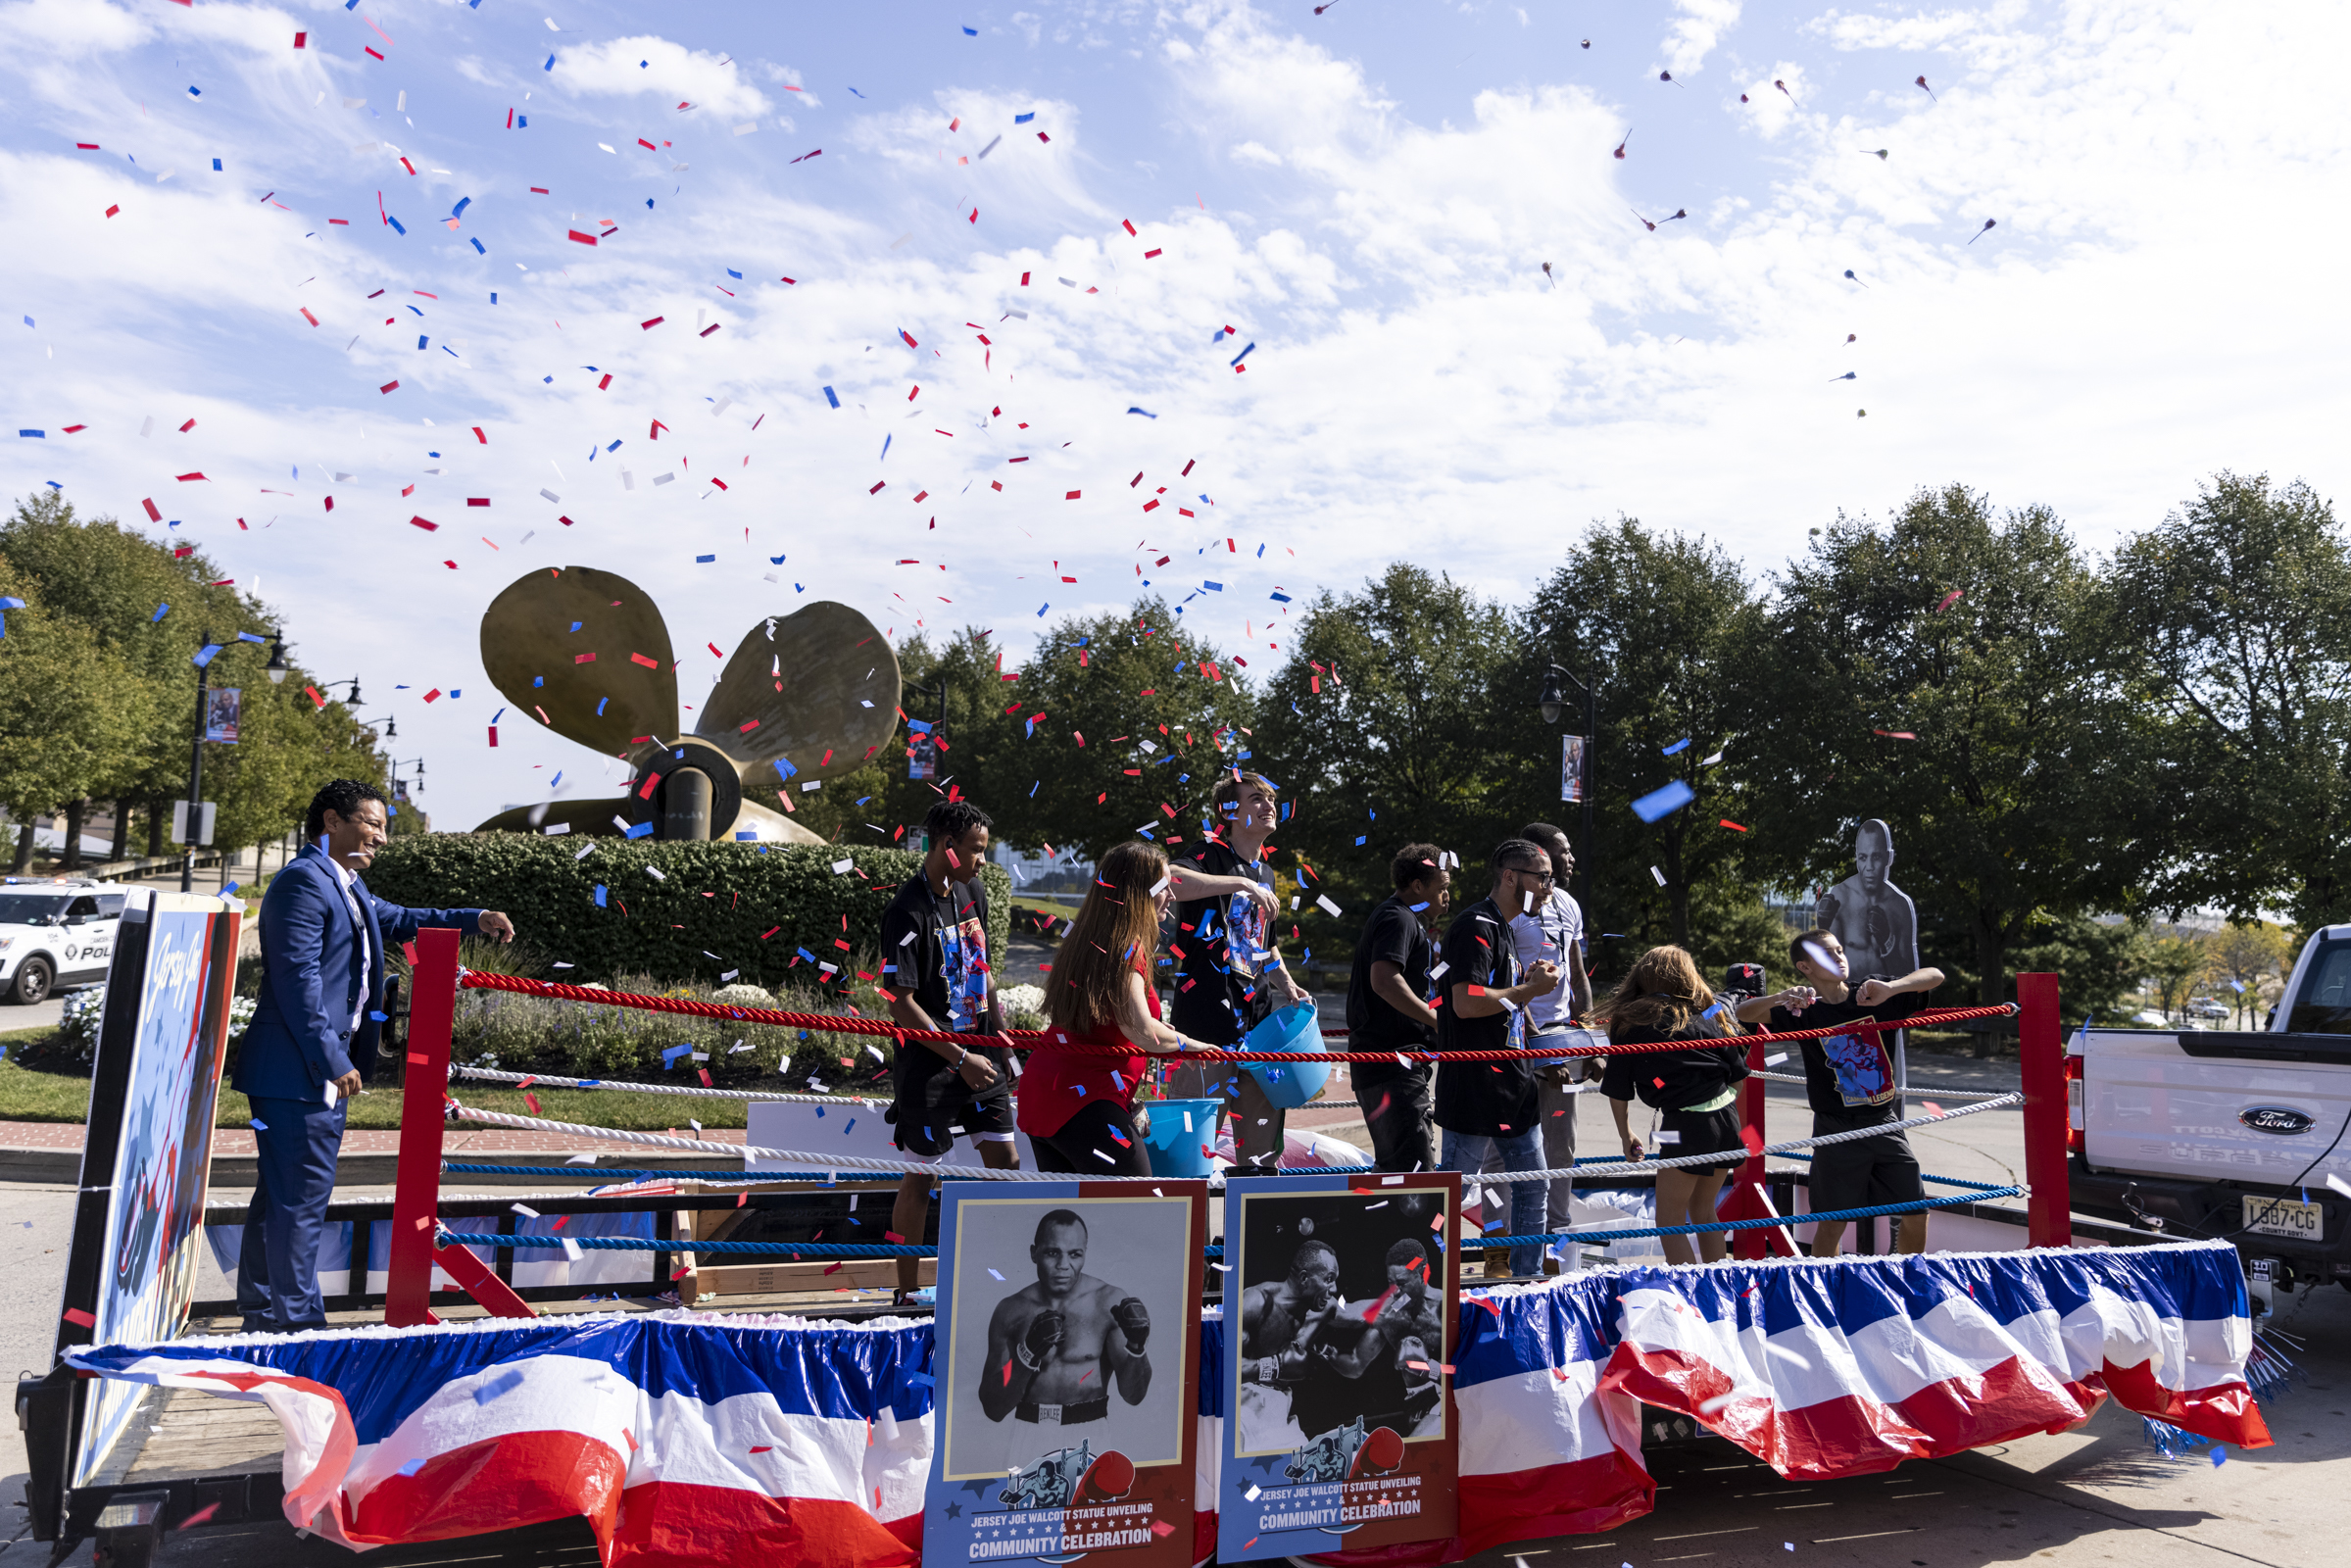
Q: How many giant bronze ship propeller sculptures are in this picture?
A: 1